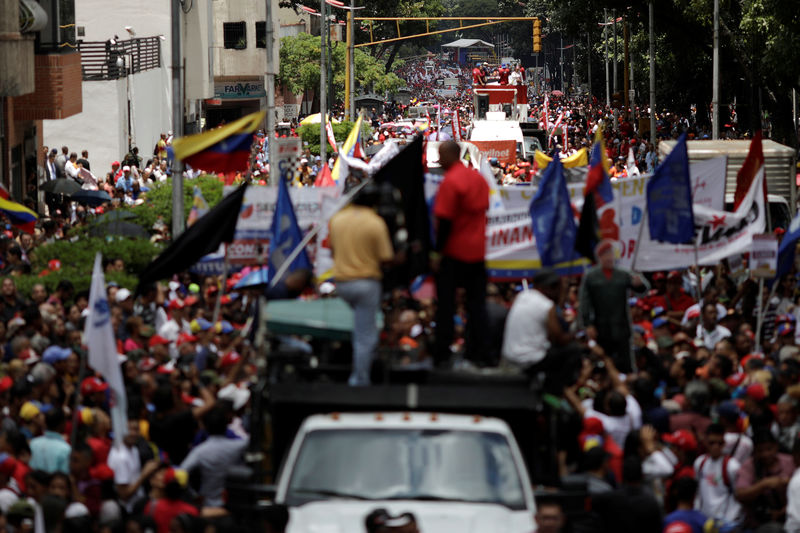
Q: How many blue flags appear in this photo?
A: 4